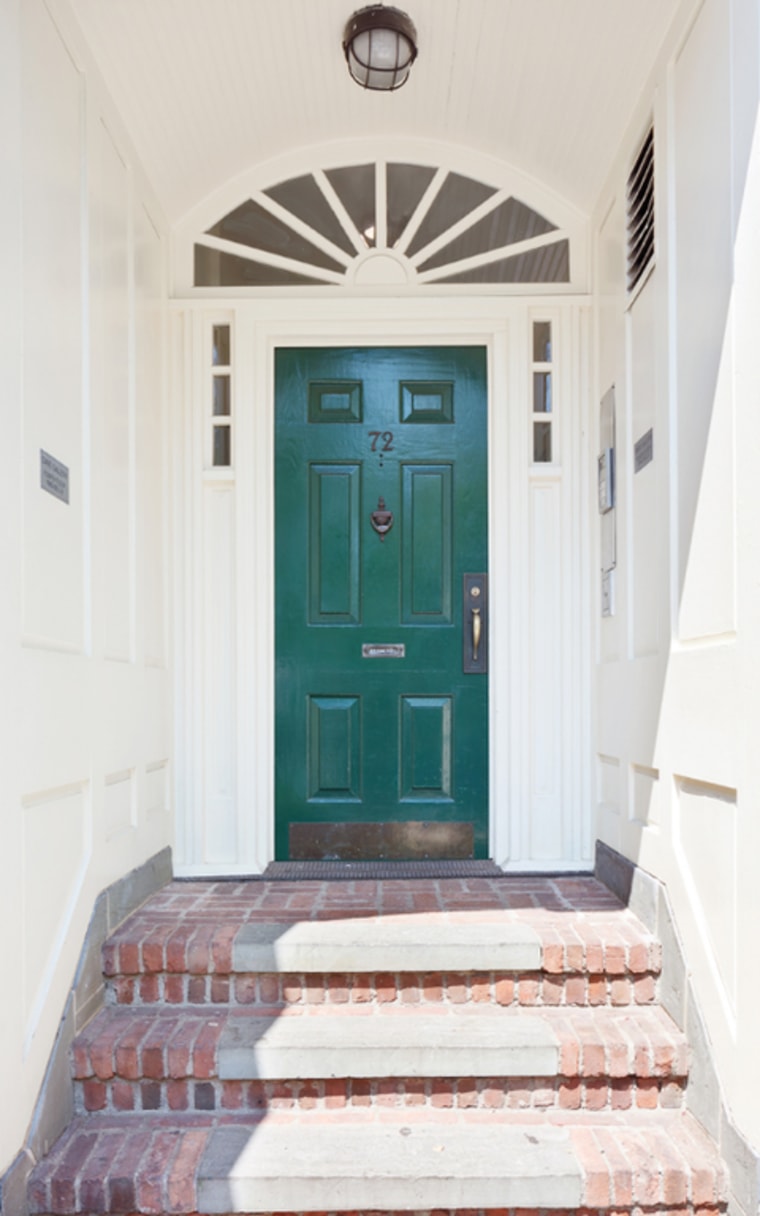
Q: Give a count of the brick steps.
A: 3